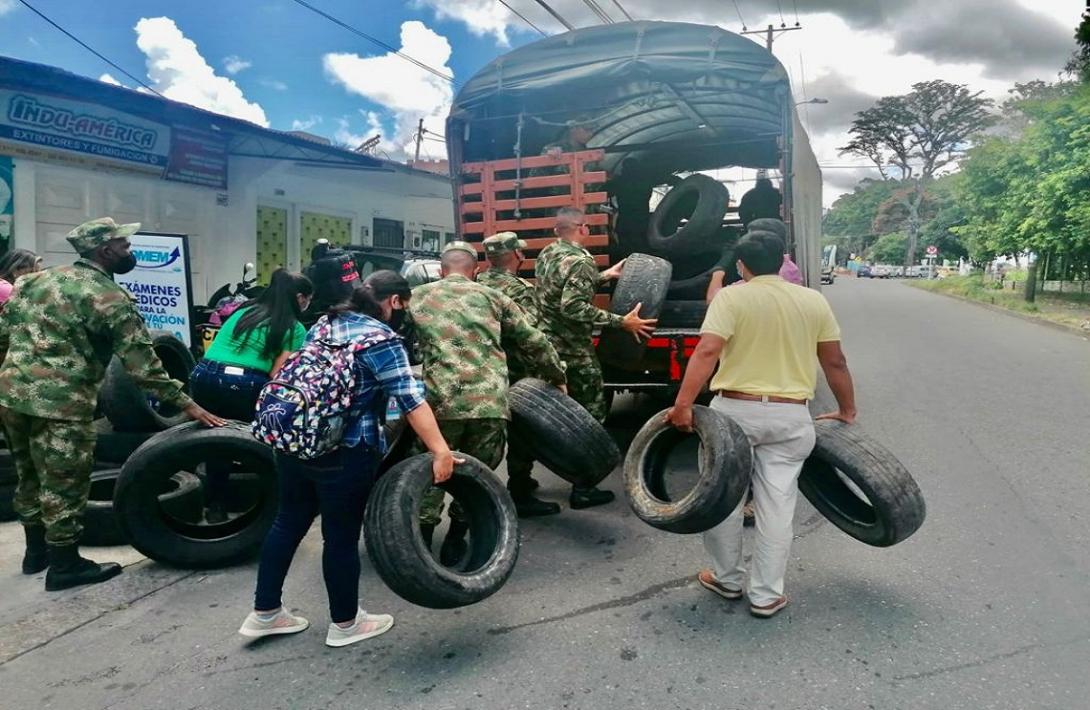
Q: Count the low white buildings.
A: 1